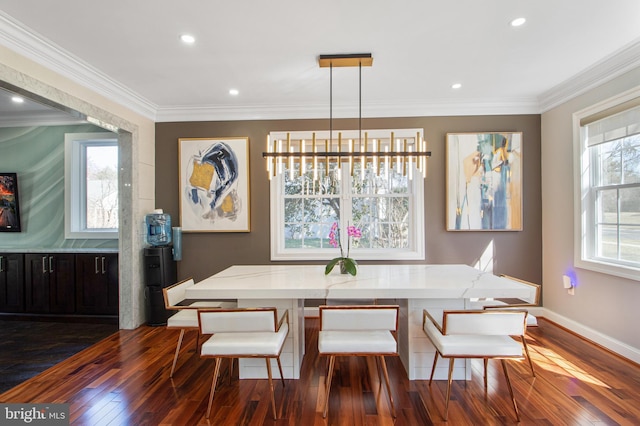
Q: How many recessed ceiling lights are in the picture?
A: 5